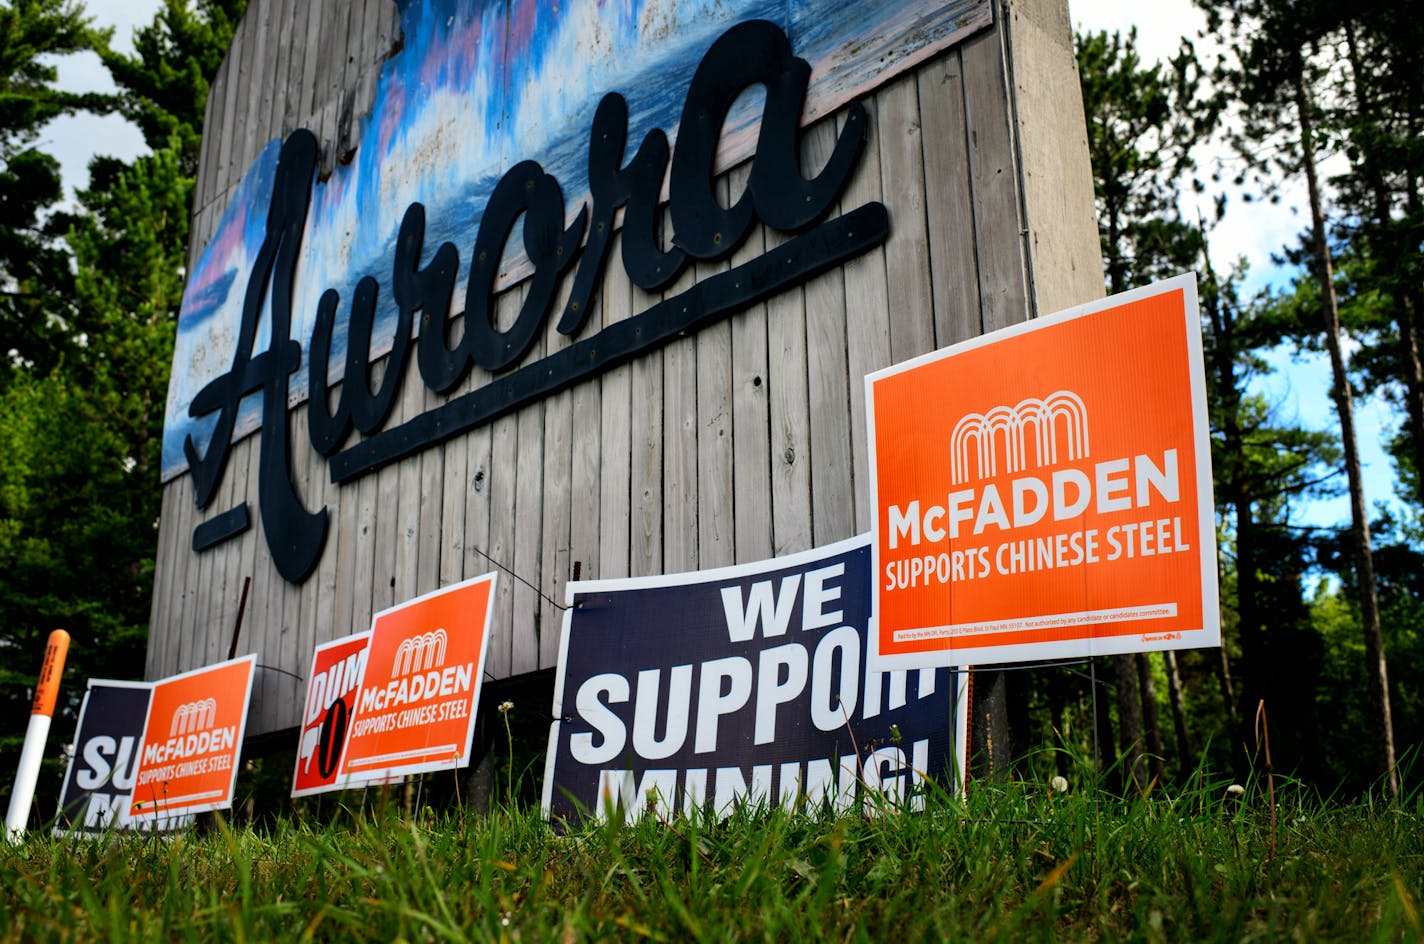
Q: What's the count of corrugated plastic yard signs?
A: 6